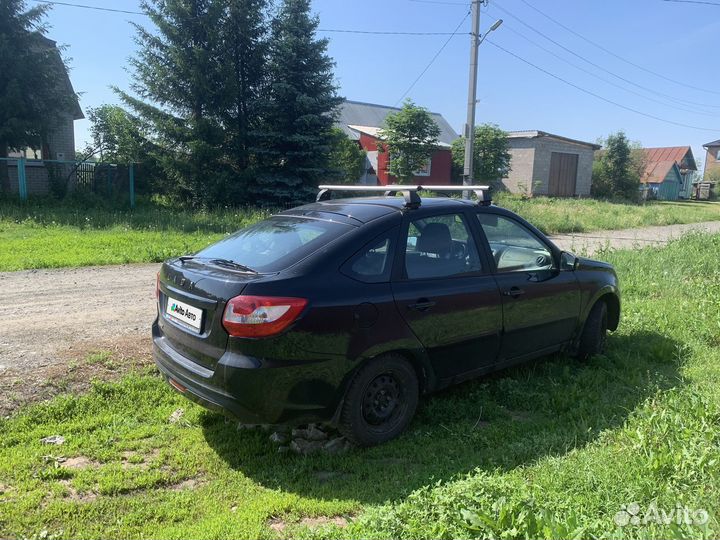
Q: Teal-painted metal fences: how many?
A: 1